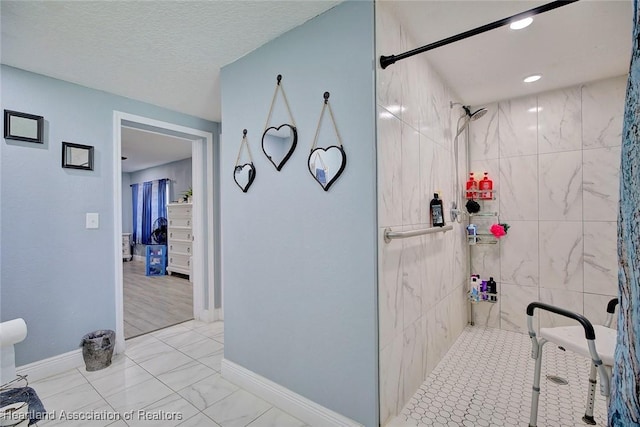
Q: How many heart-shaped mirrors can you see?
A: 3